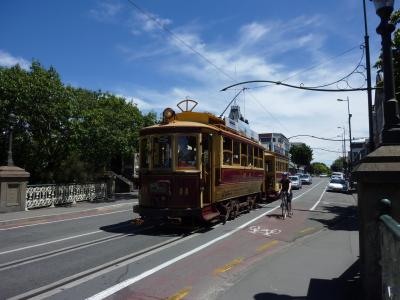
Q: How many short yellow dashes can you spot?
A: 4